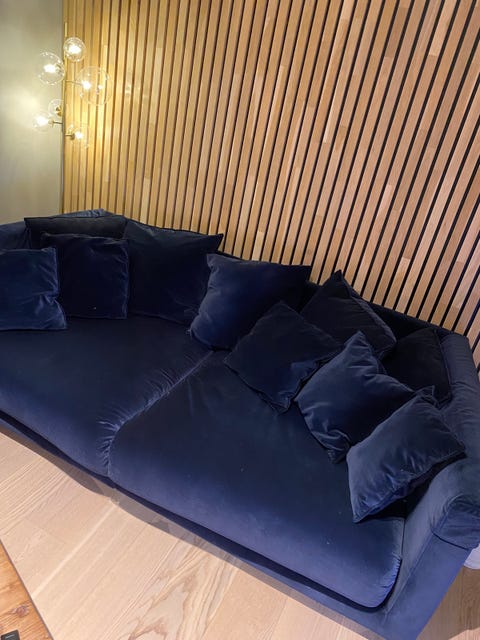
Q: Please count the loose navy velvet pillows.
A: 10